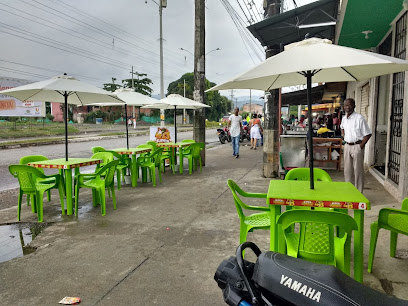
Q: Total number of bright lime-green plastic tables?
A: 4